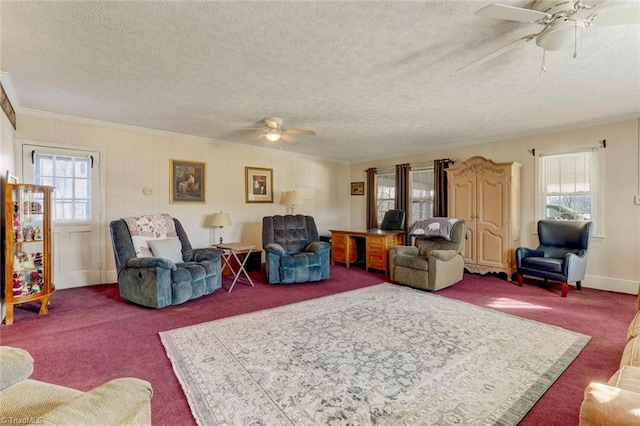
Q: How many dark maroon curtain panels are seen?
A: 3